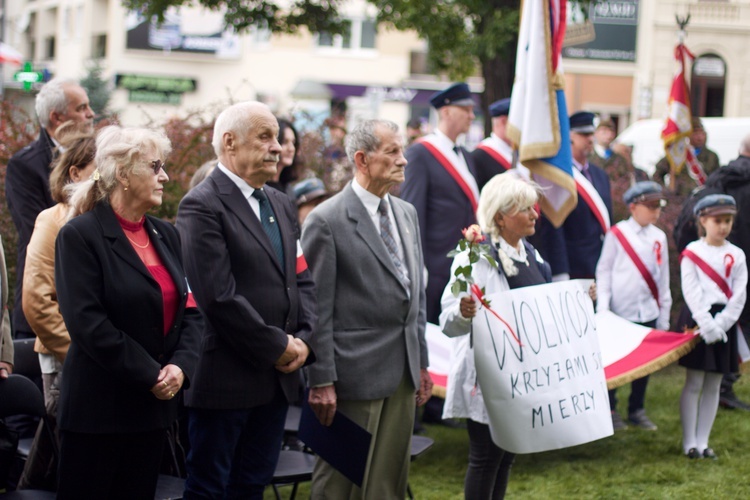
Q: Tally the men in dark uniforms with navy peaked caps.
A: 3